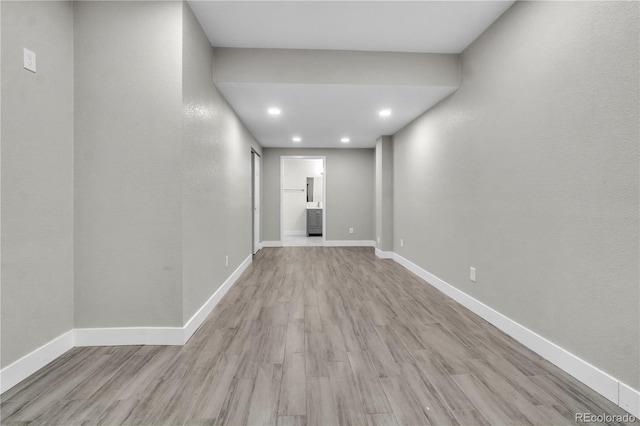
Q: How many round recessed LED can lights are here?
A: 4